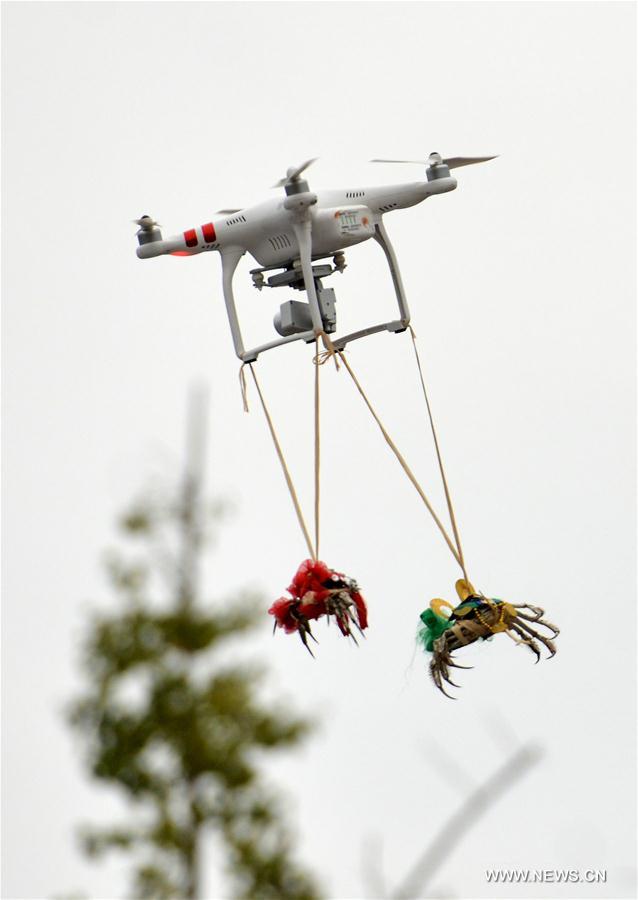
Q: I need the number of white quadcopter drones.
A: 1